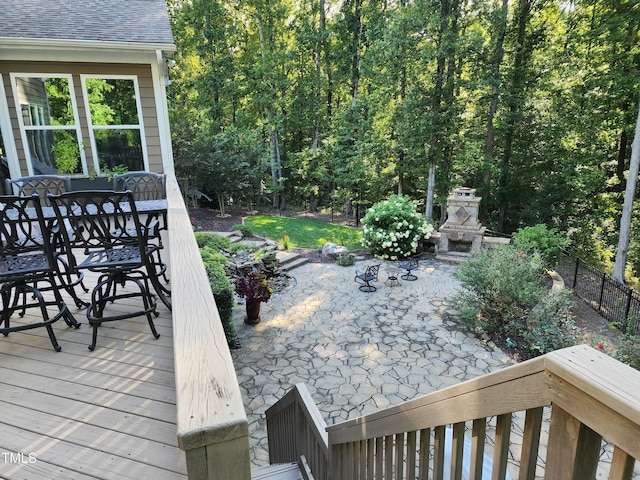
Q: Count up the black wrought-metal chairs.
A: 6